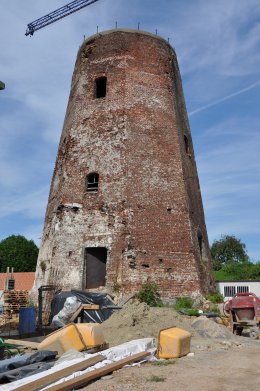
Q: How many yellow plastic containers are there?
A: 3